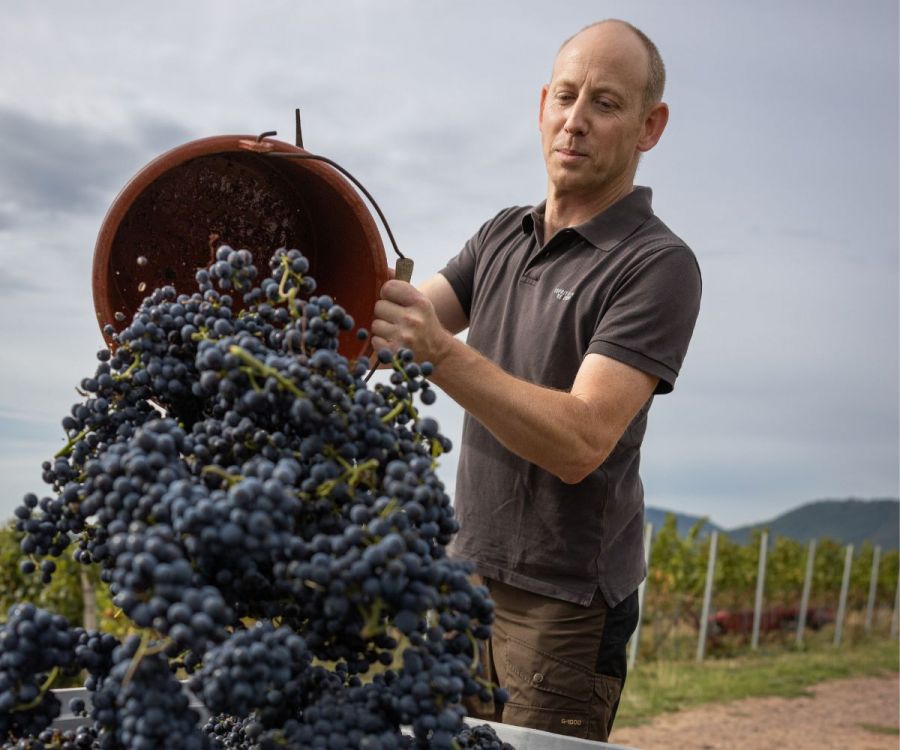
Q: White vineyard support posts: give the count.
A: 7